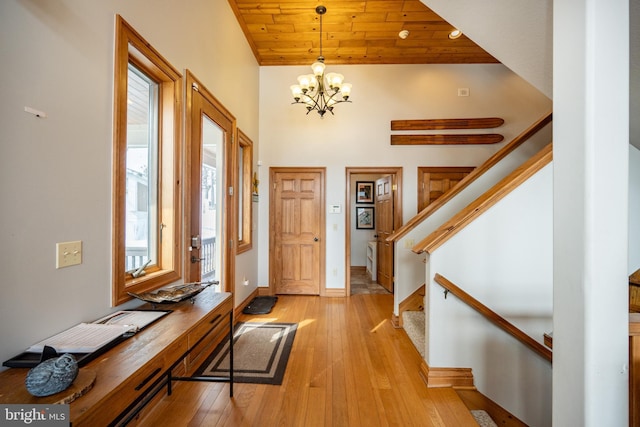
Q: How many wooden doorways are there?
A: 4